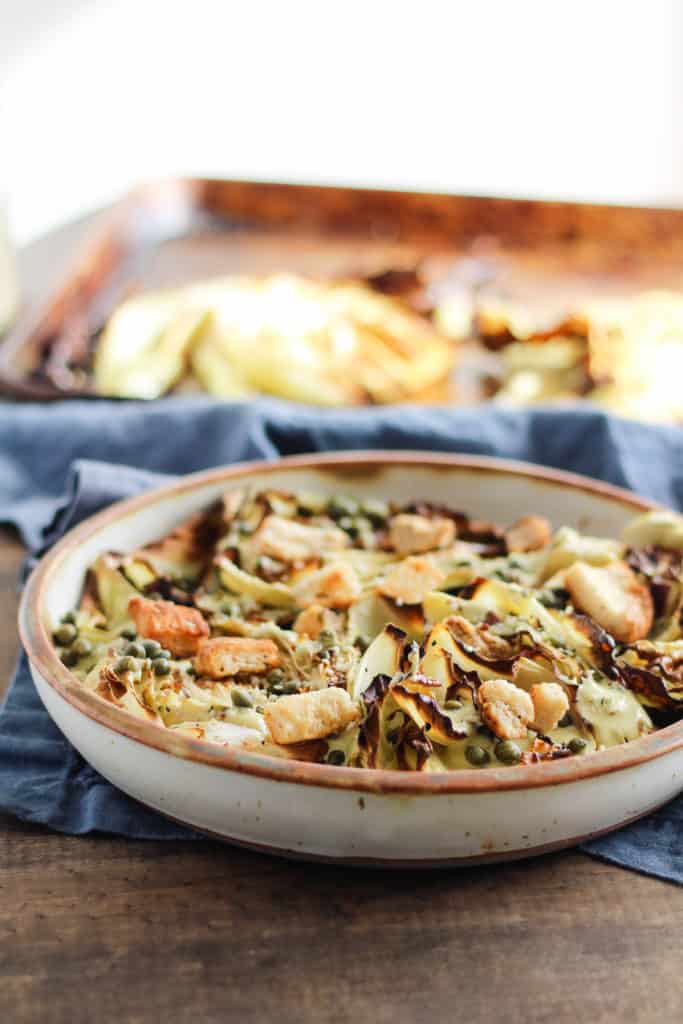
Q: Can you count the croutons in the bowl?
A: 12